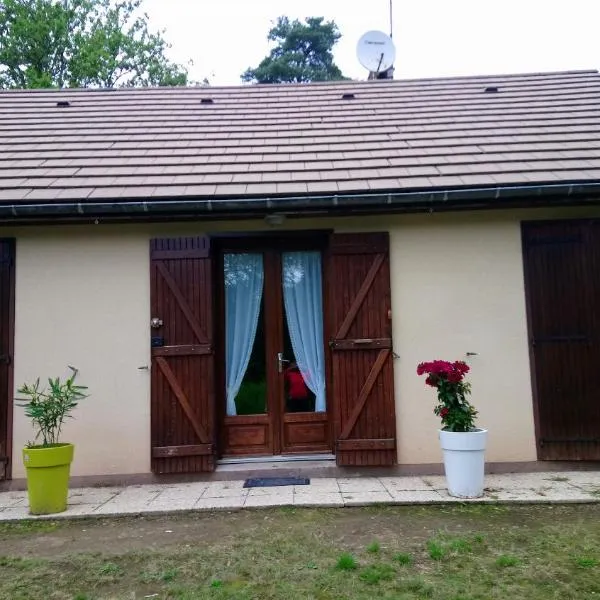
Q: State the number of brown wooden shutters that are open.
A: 2